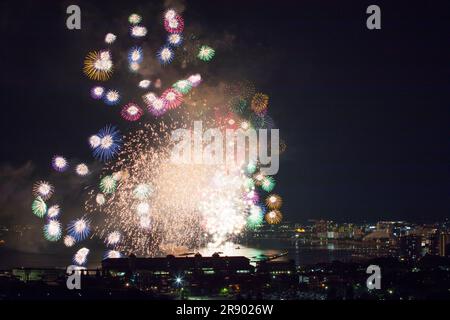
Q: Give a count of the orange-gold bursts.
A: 4